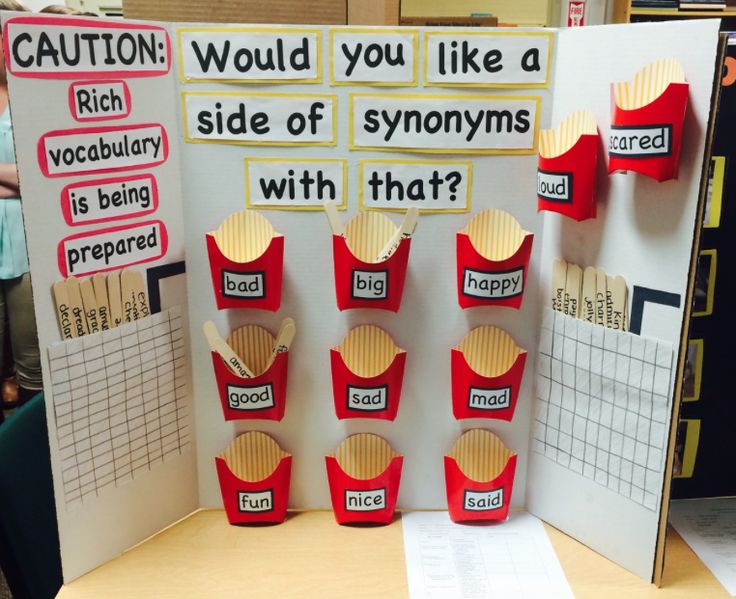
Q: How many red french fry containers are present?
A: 11